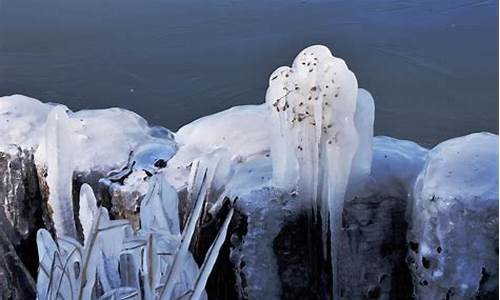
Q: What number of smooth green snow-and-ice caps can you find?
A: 0